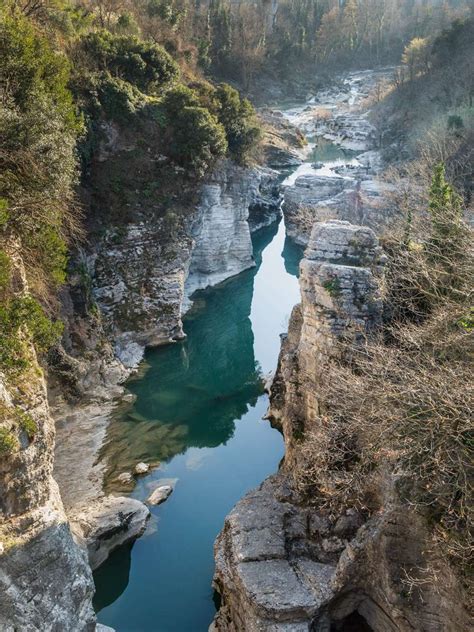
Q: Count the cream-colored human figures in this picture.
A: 0